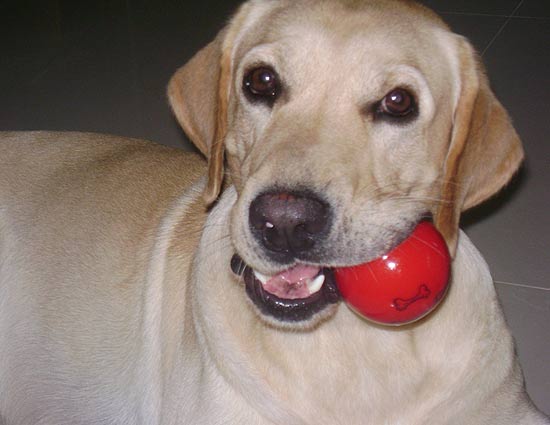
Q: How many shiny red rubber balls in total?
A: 1